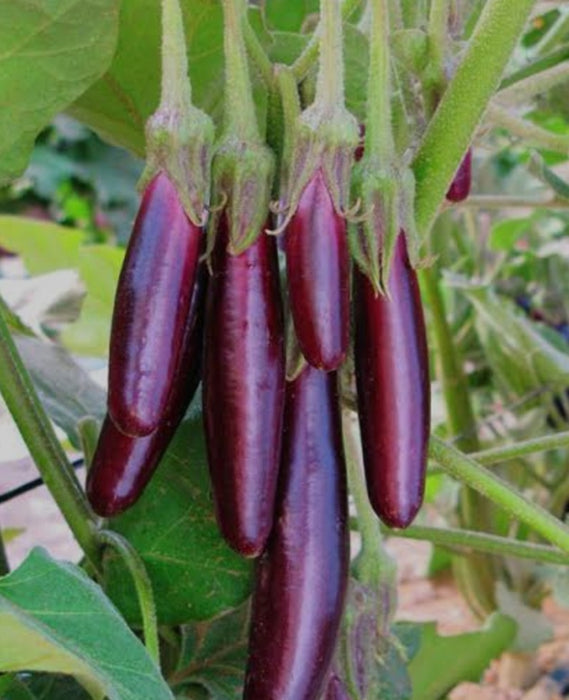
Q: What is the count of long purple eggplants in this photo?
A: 6